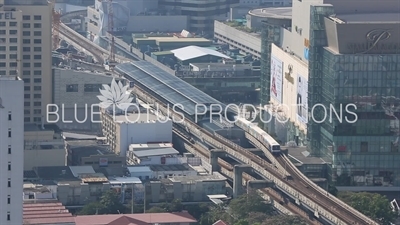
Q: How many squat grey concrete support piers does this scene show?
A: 3